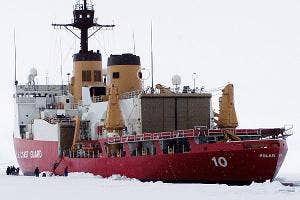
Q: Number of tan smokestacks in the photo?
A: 2